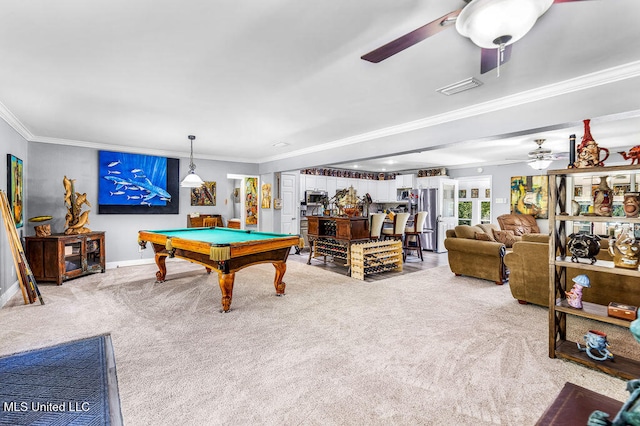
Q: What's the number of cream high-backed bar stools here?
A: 3